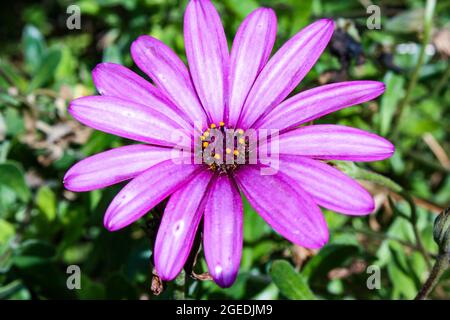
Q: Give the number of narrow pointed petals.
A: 14